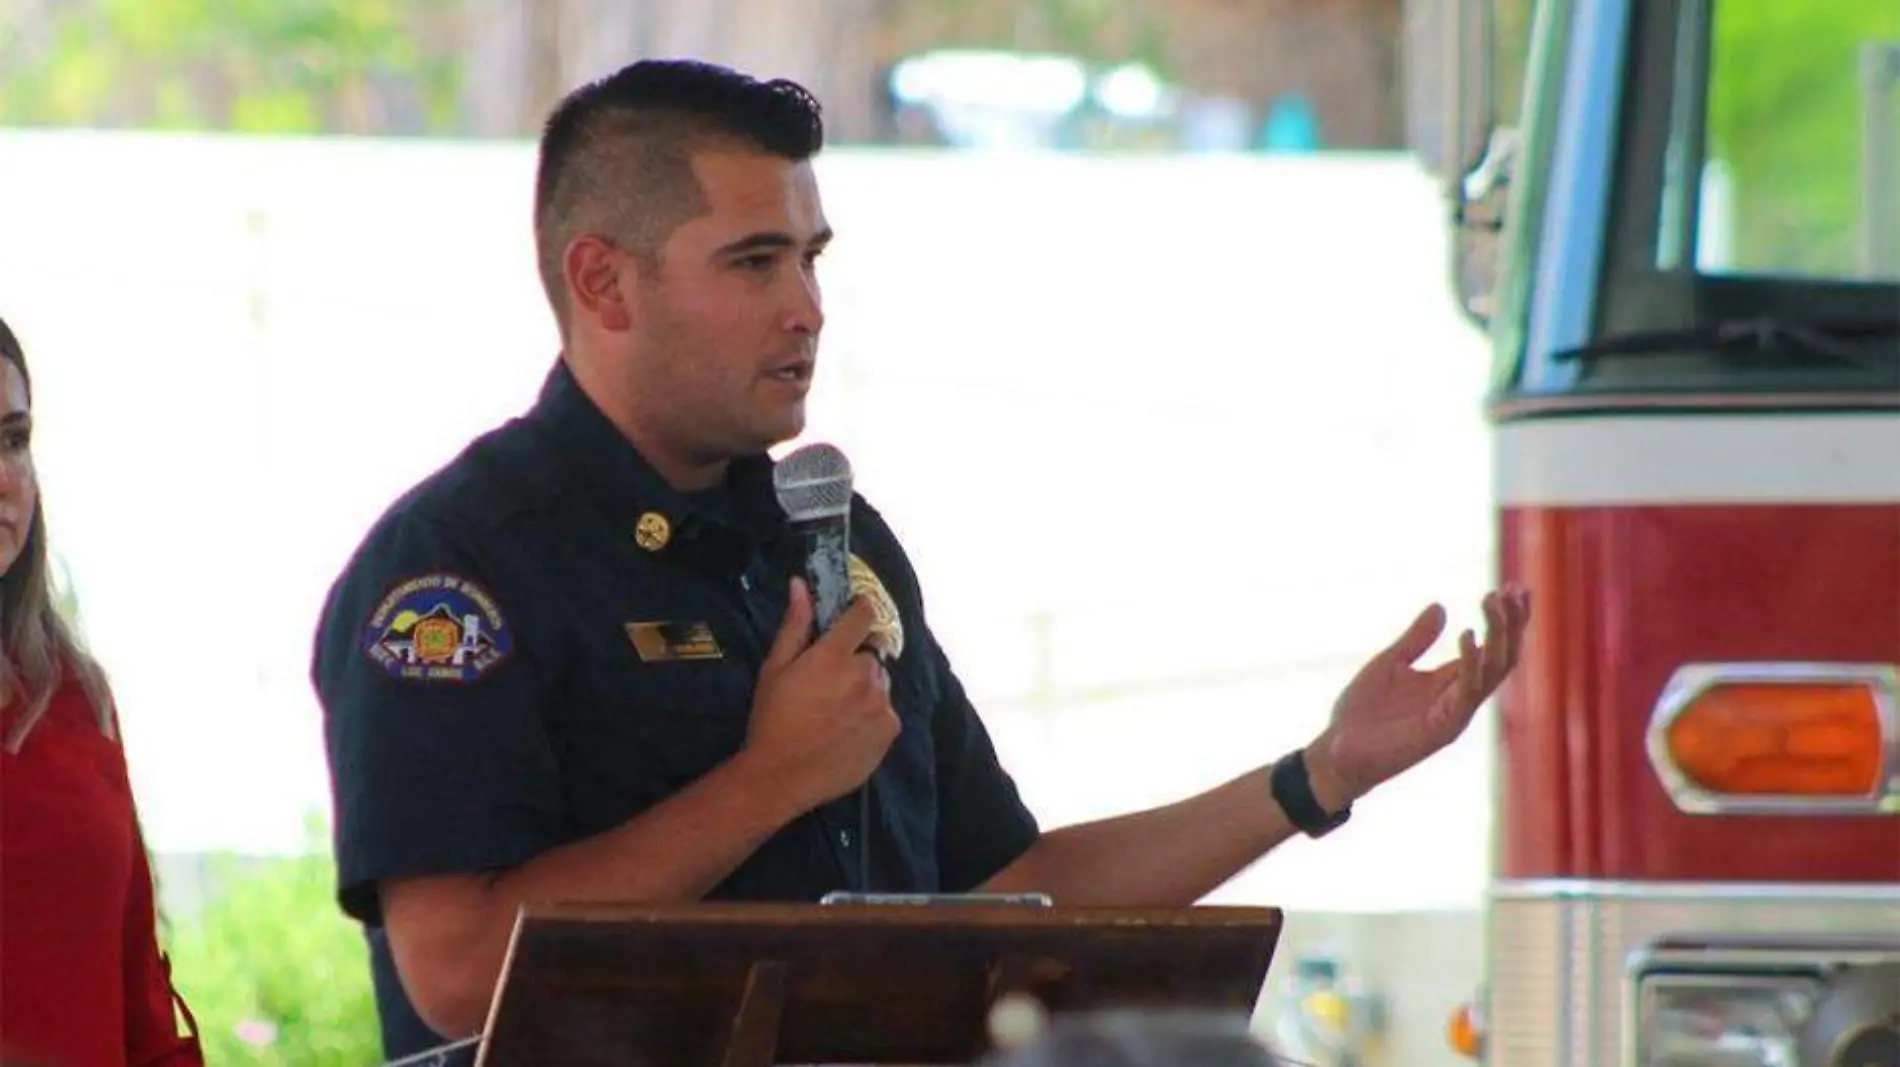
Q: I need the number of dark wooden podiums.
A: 1